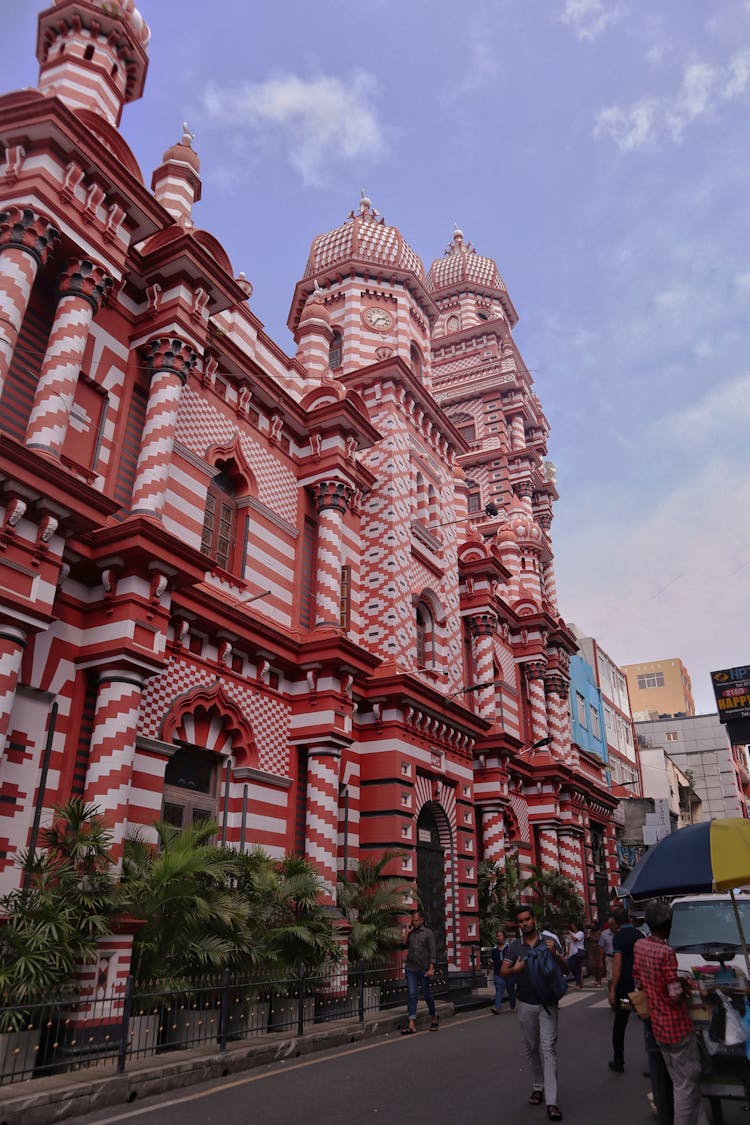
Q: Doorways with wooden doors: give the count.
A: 1